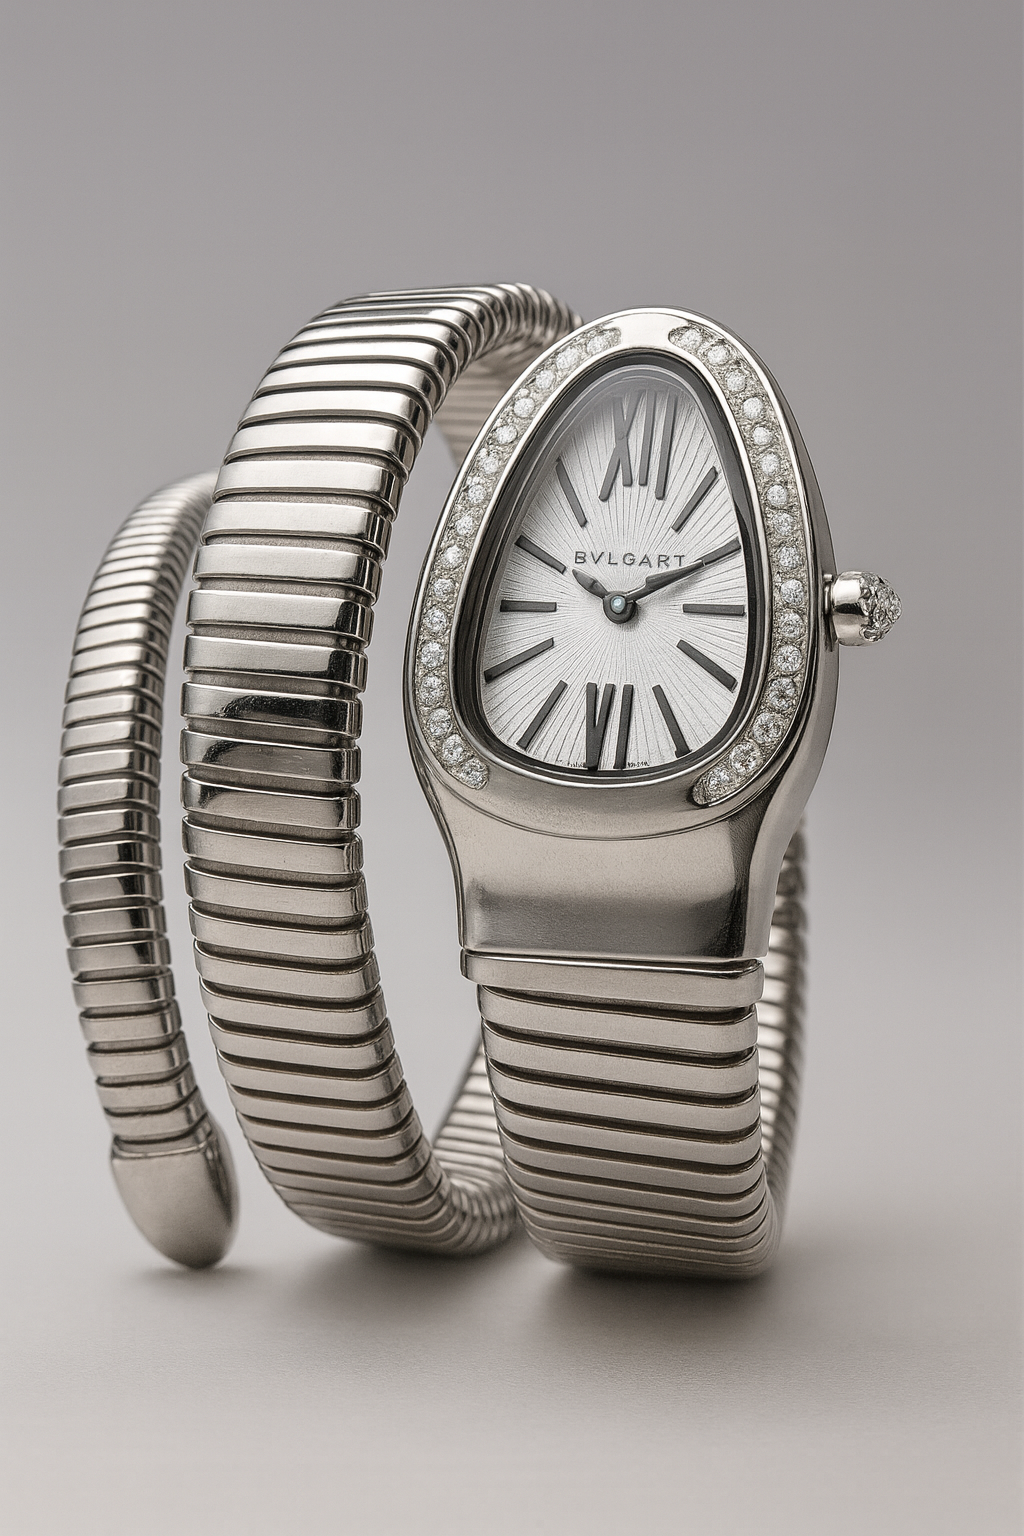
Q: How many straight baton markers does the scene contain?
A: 10